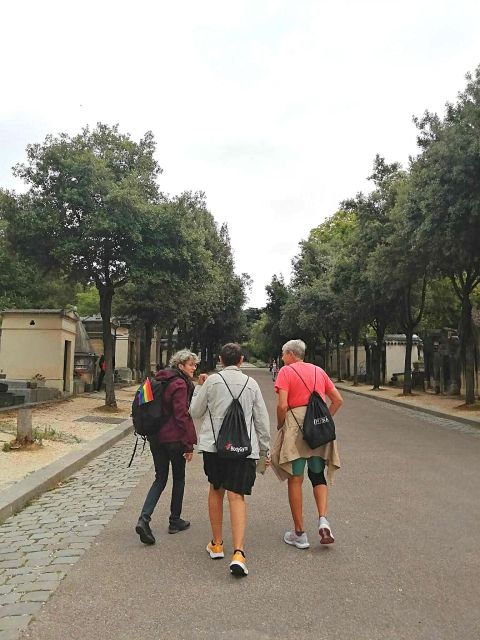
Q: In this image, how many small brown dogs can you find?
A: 0